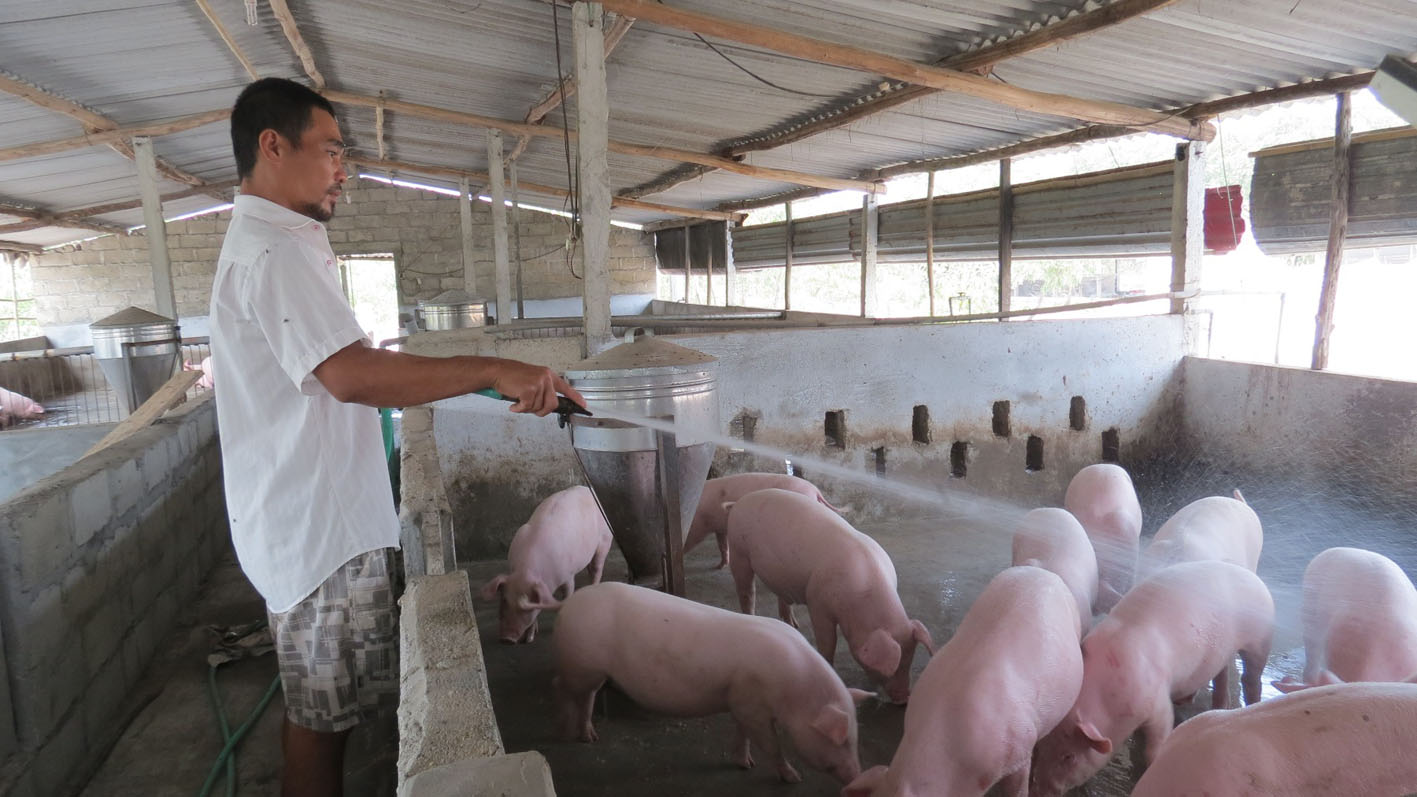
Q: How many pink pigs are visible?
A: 13